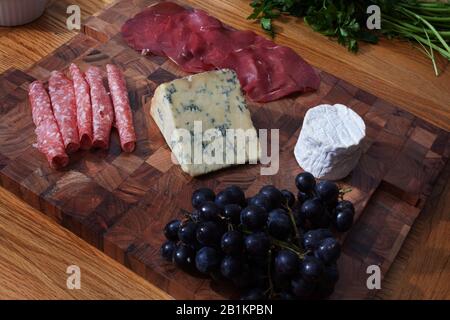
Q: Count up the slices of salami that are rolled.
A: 5